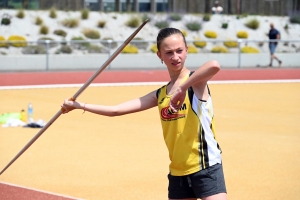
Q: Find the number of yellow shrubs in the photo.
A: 12